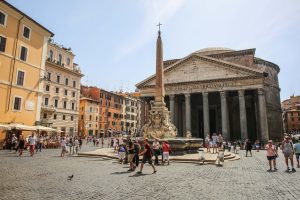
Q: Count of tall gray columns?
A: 6